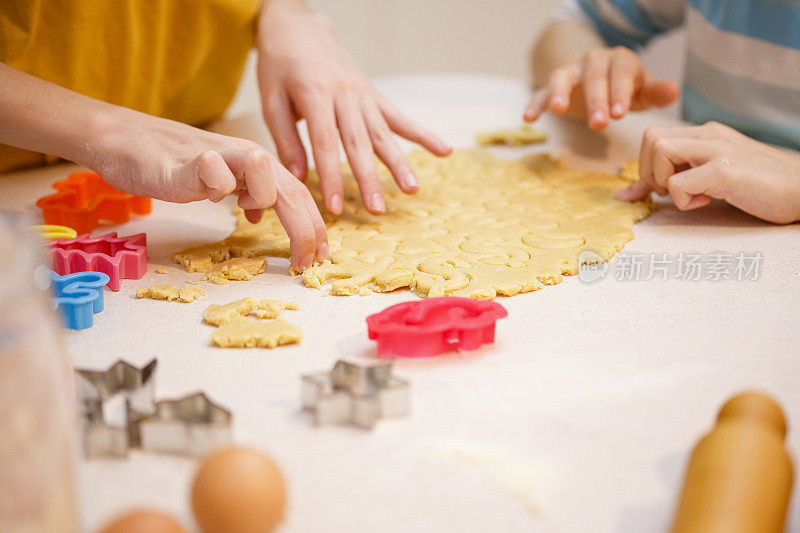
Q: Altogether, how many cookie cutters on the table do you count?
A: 8